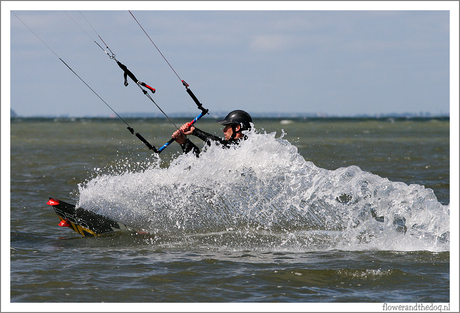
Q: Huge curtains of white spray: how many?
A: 1